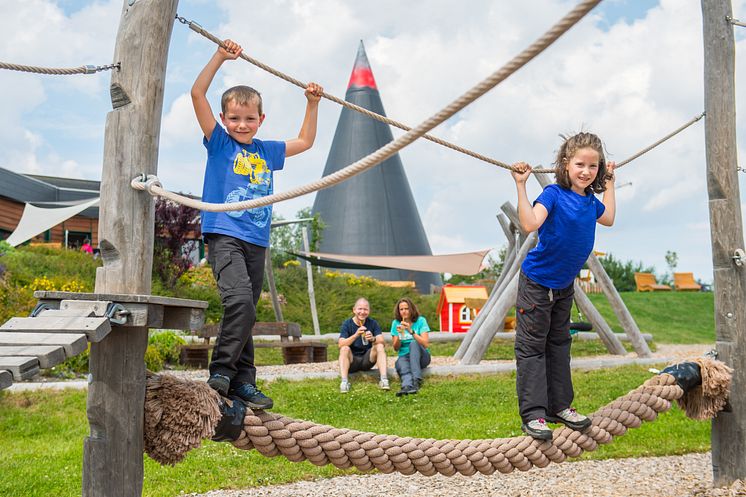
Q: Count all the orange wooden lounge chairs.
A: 2